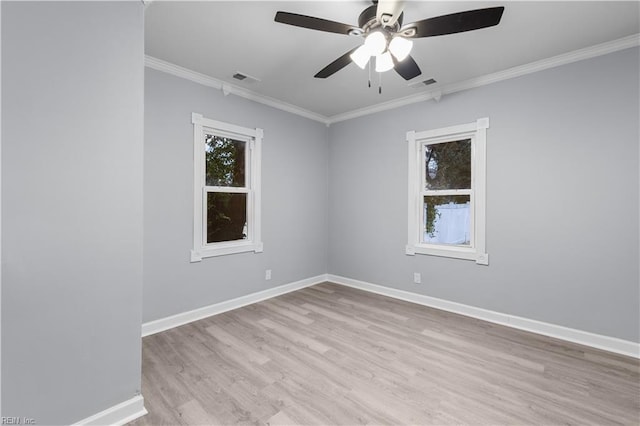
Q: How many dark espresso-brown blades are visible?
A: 4